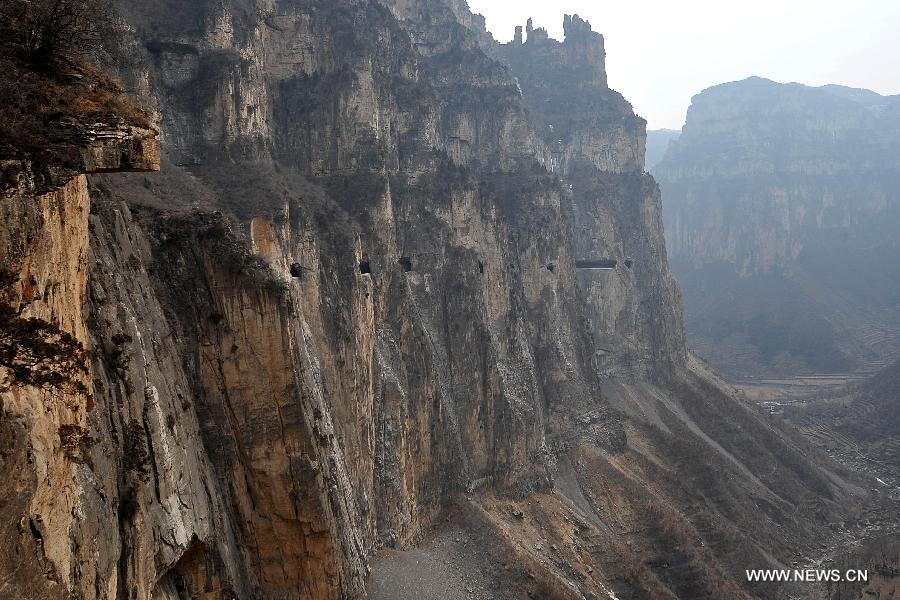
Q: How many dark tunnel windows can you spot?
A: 7